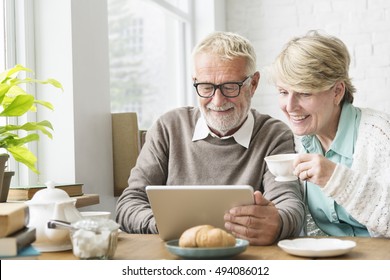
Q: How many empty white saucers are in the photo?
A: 1